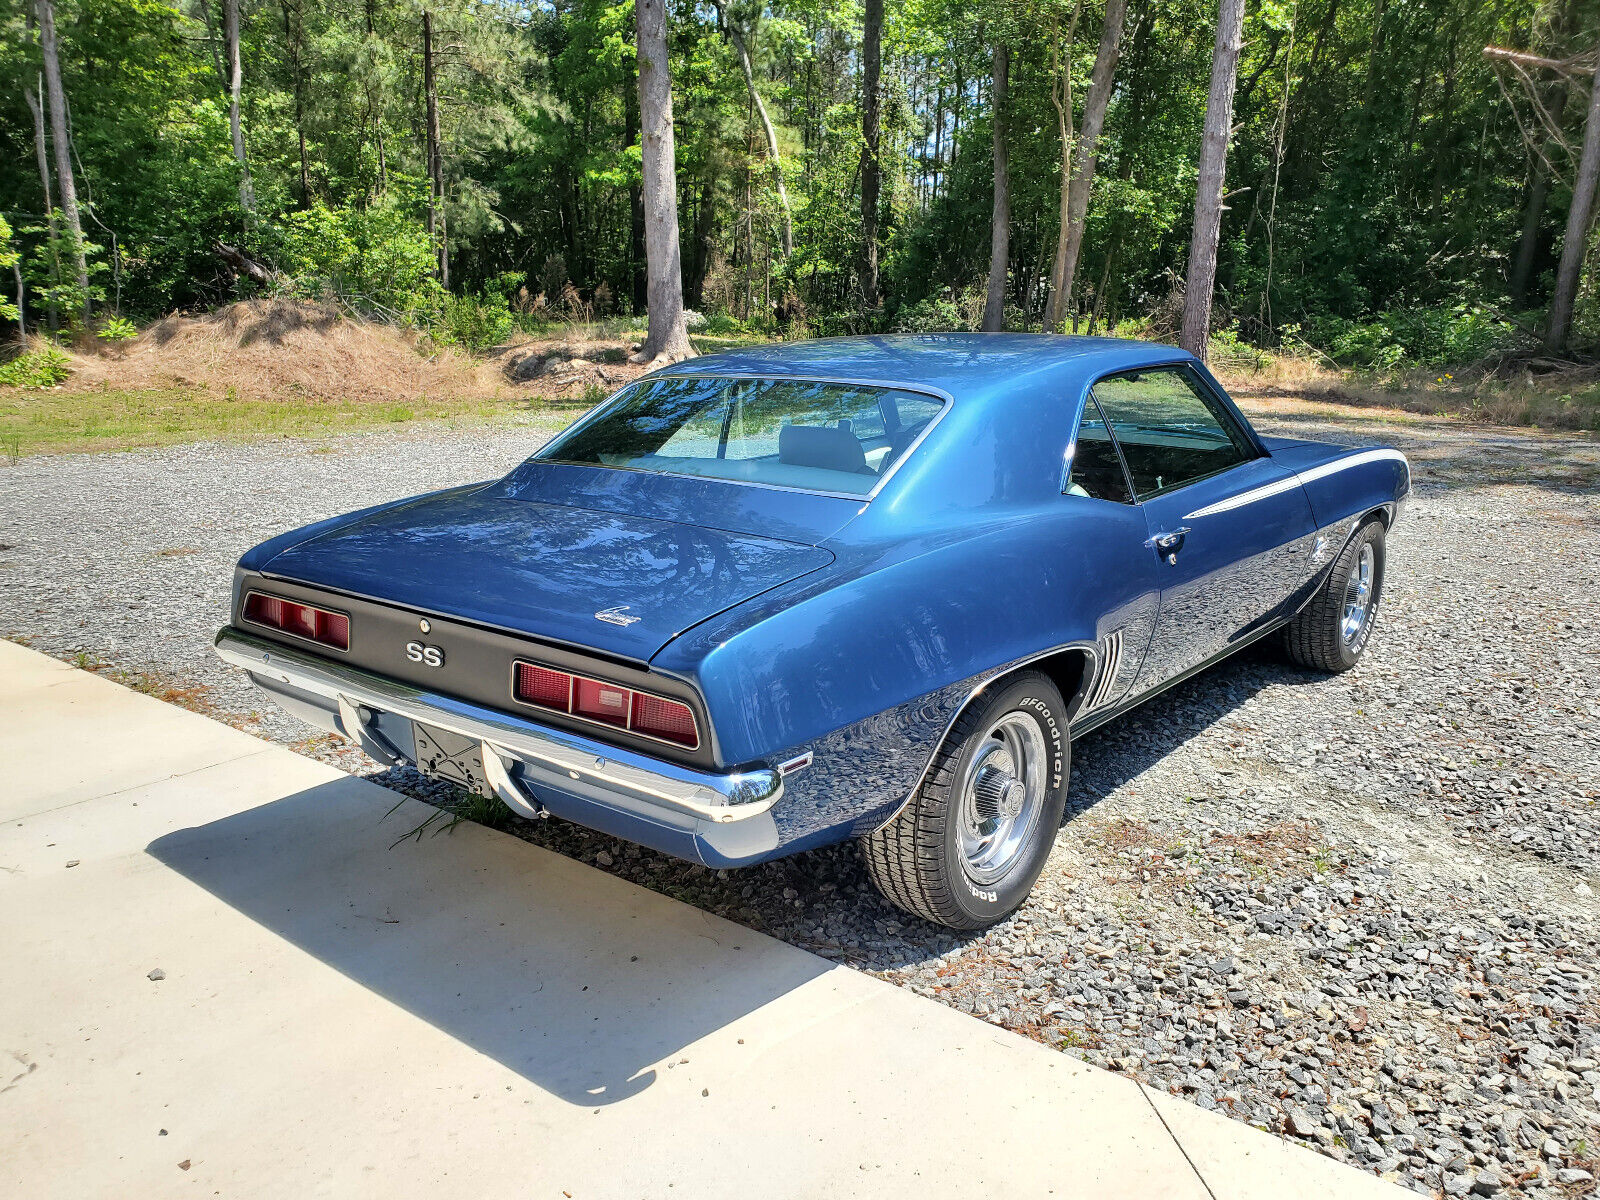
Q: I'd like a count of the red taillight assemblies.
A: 2